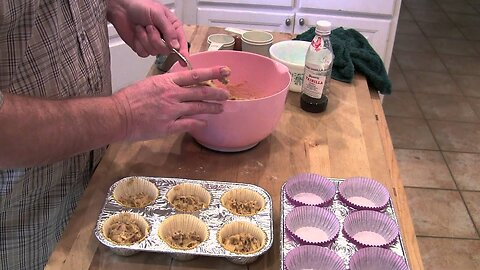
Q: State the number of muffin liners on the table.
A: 12